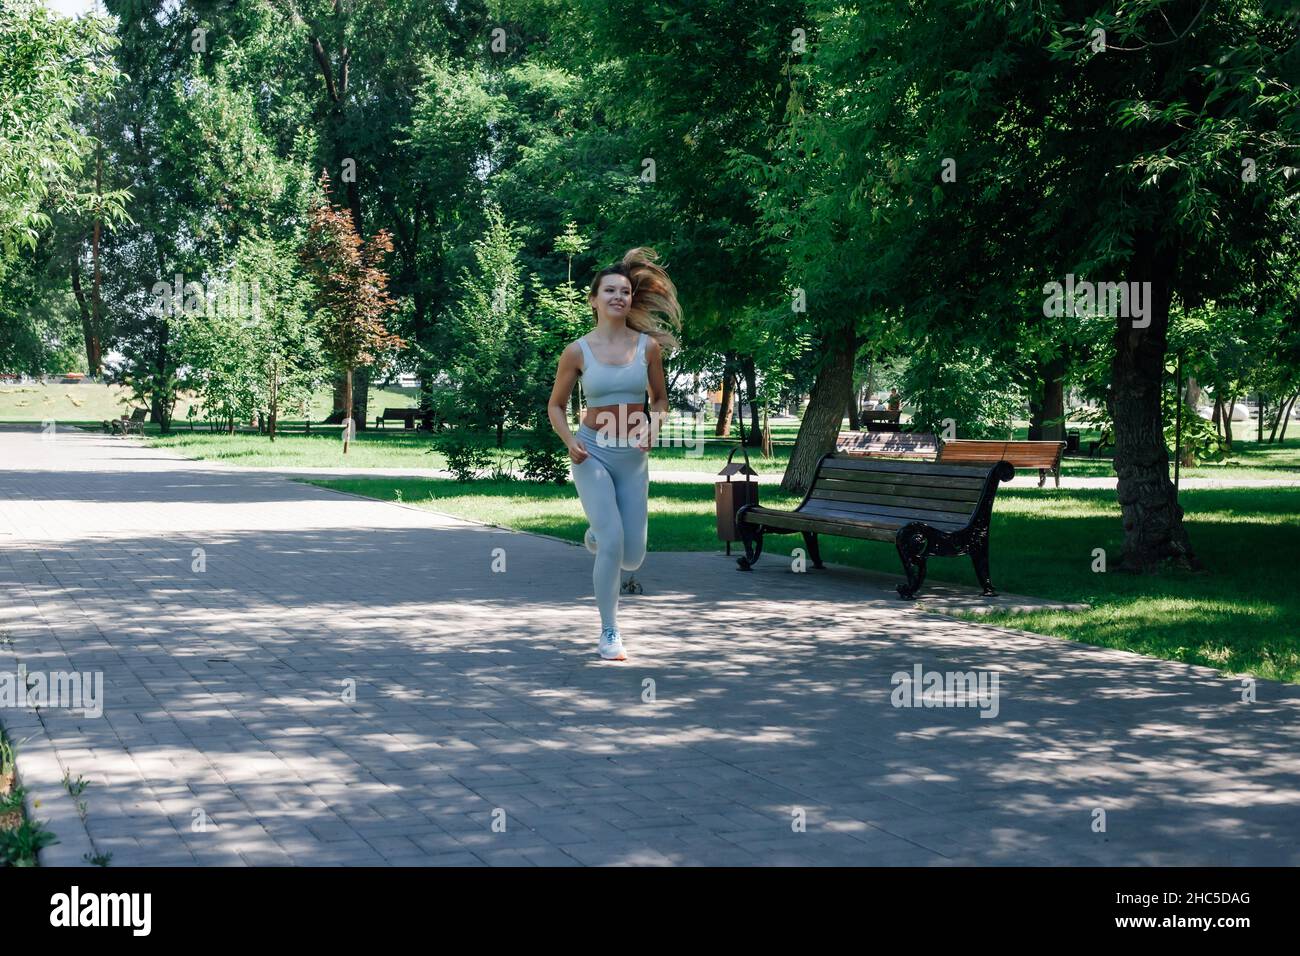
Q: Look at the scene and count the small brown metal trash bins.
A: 1